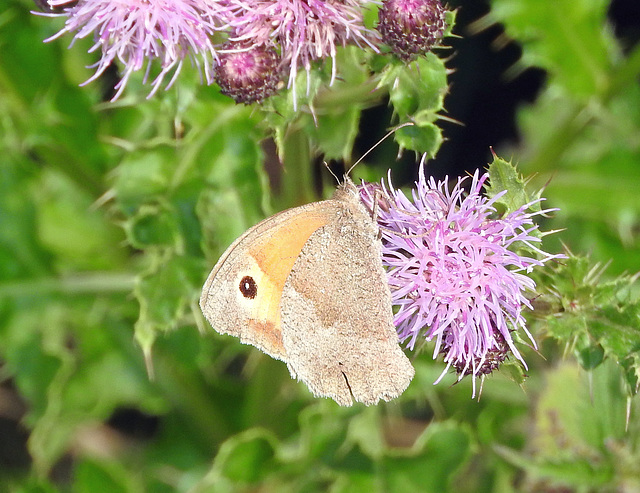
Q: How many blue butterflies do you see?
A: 0